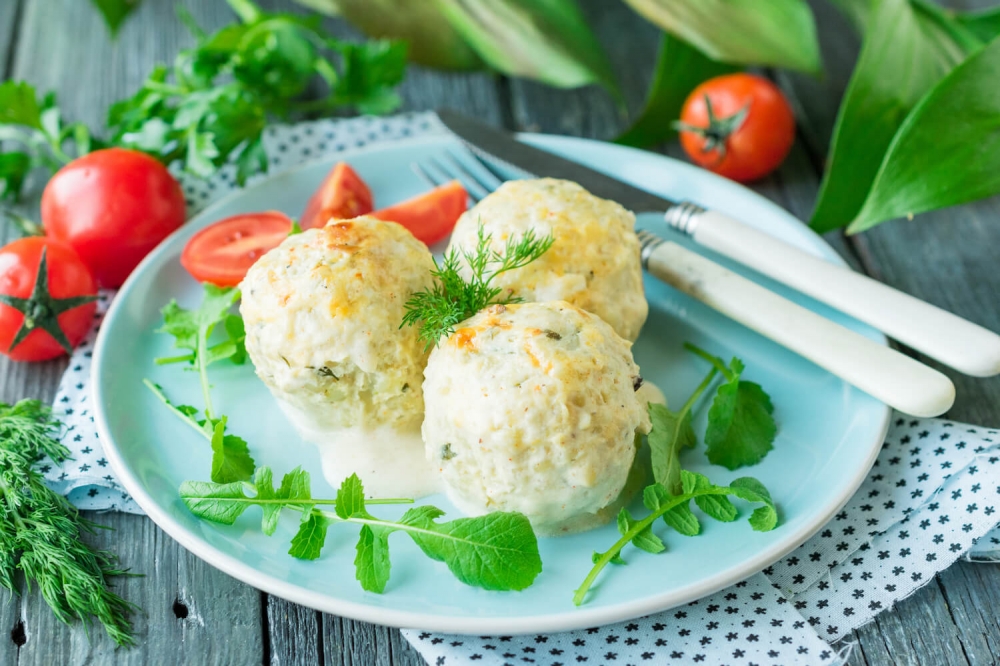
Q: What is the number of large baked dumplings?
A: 3